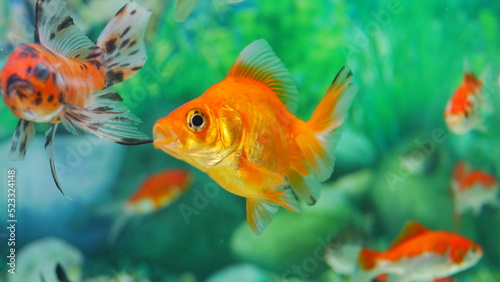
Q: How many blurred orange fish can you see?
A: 4